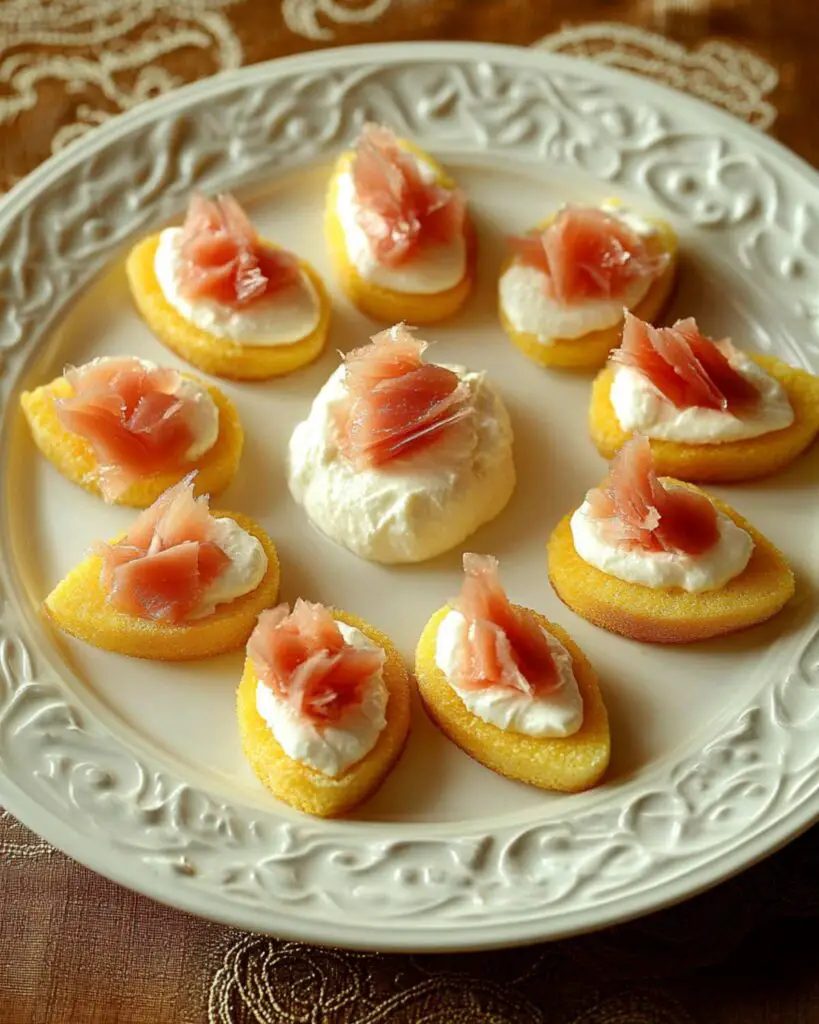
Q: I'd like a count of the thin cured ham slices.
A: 10